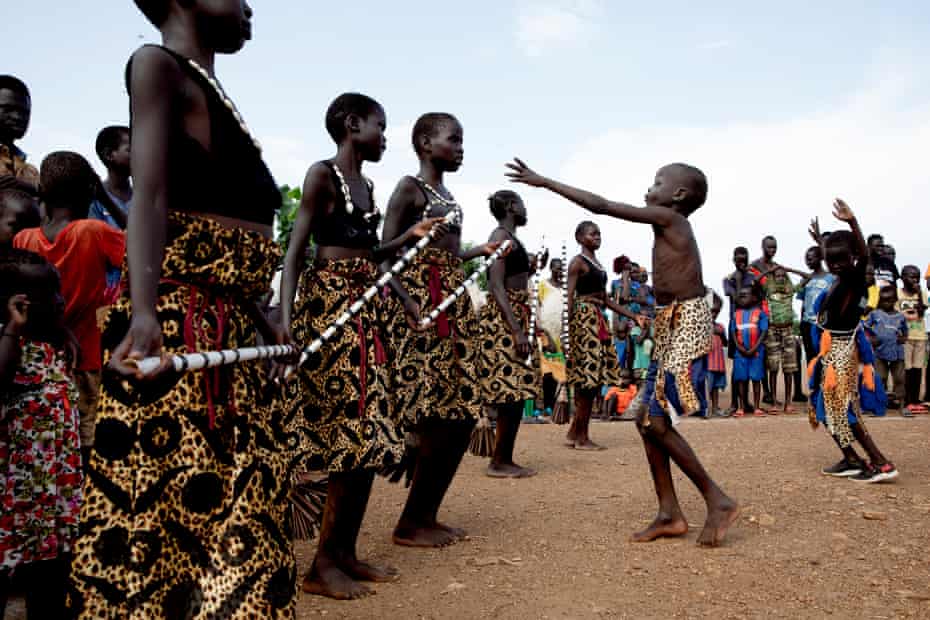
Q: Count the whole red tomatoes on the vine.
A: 0